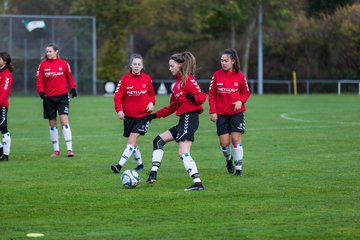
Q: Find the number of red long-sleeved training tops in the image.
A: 5